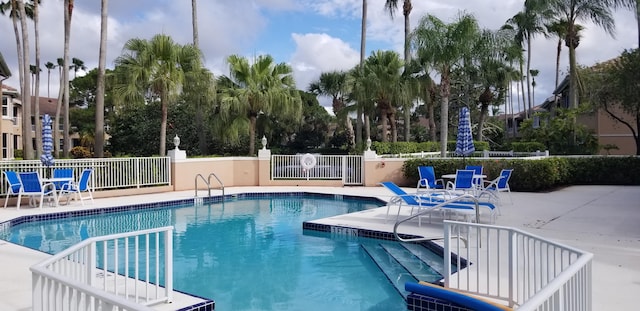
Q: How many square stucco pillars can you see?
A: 3